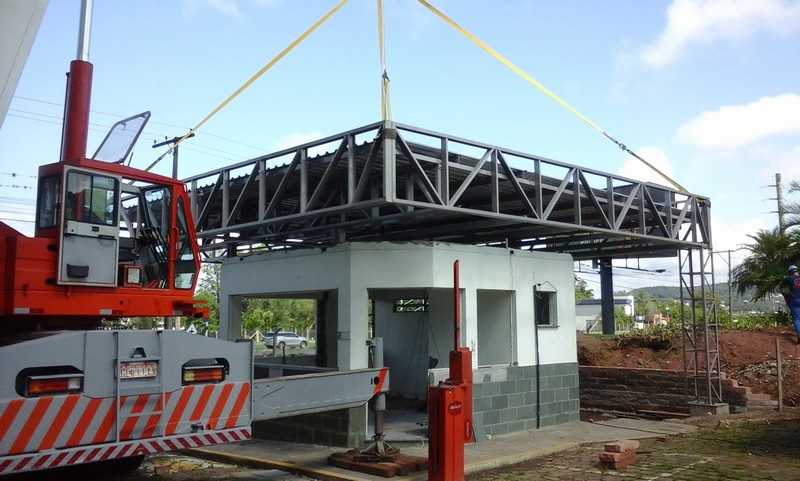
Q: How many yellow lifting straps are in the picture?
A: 3